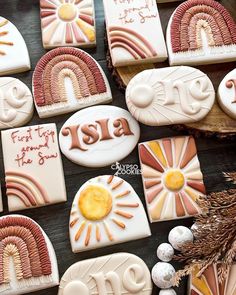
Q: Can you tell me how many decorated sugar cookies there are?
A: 15